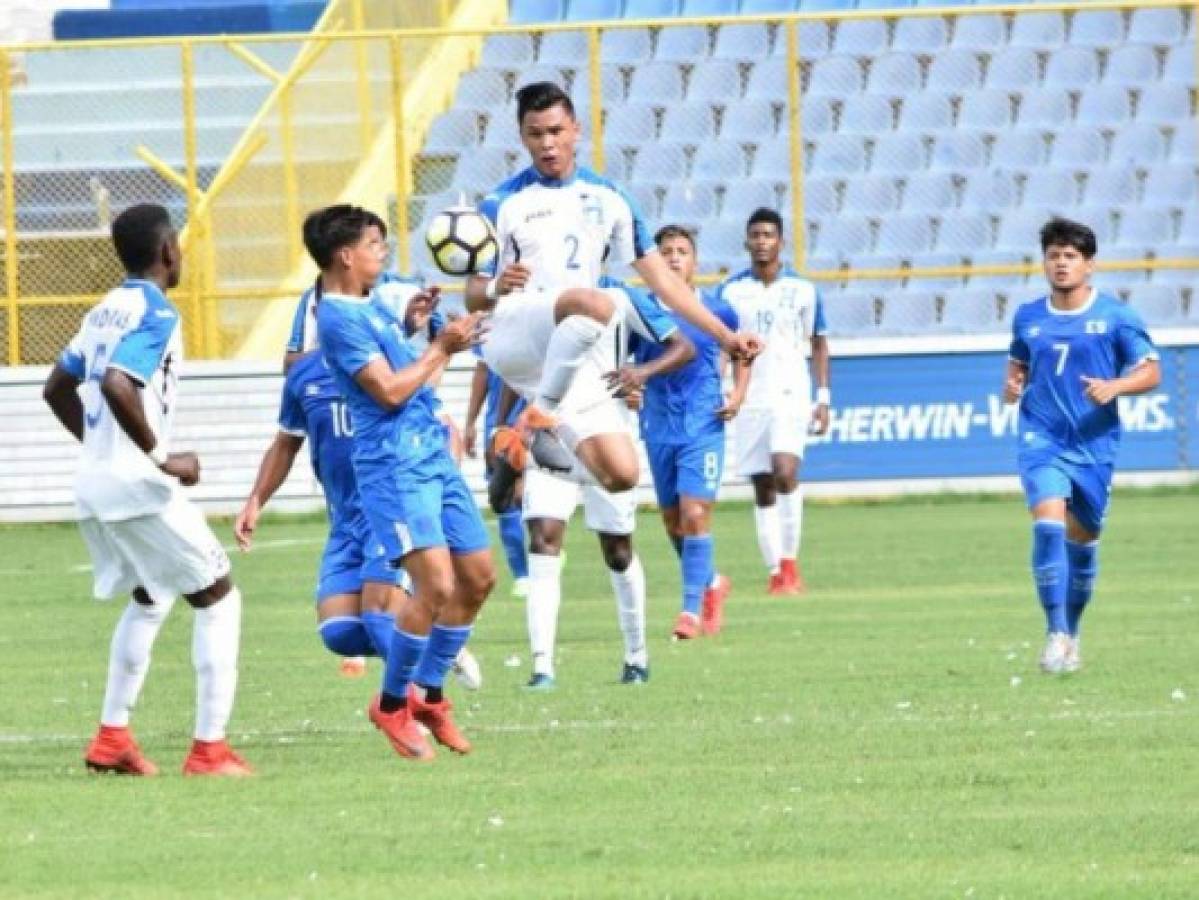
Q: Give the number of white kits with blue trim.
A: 5